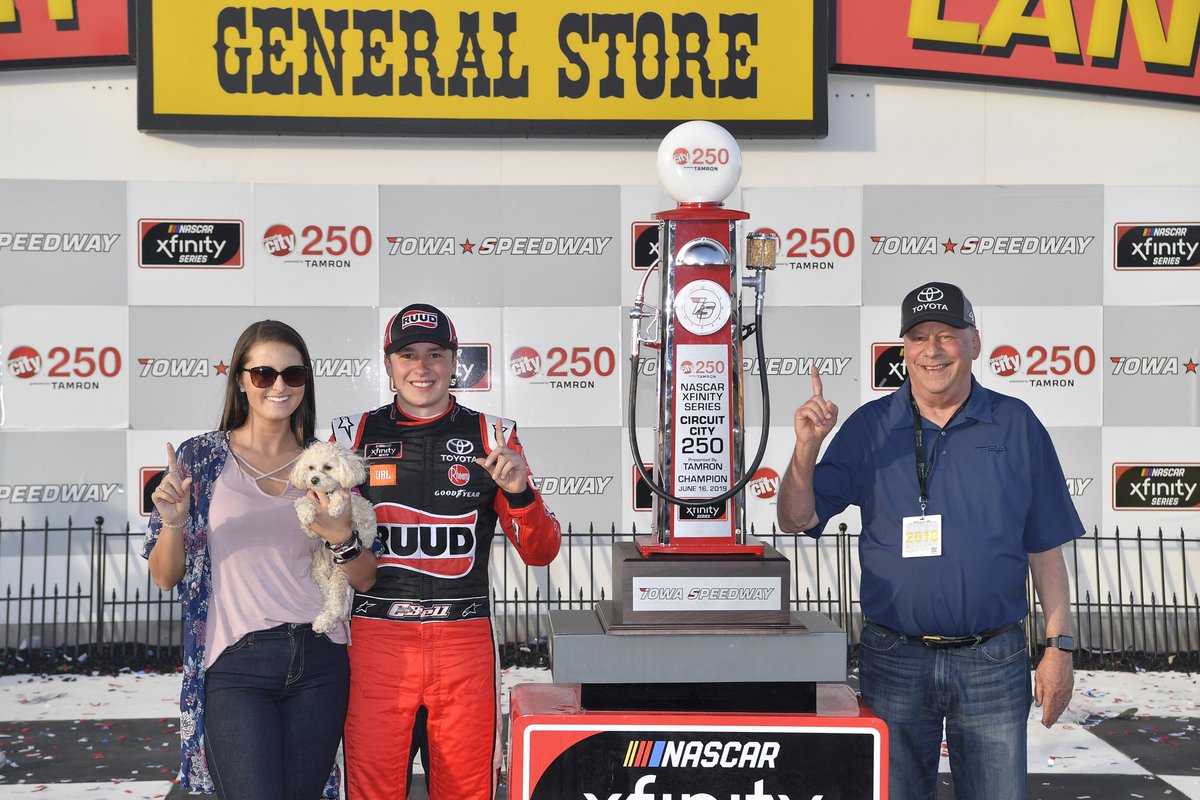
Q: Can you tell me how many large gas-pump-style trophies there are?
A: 1